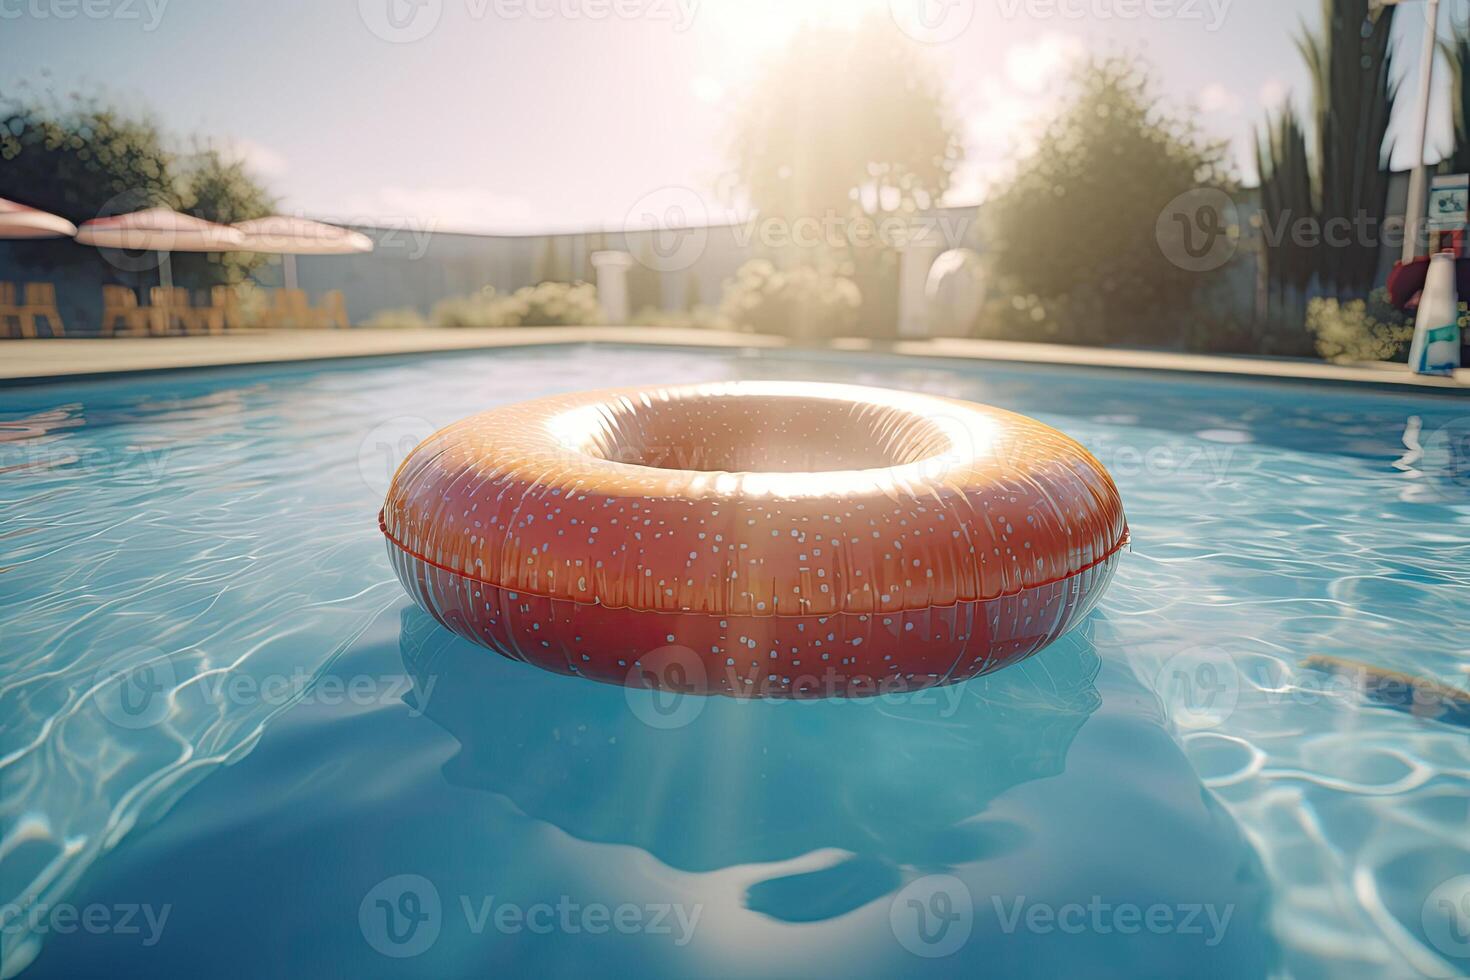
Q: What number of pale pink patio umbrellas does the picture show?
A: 3